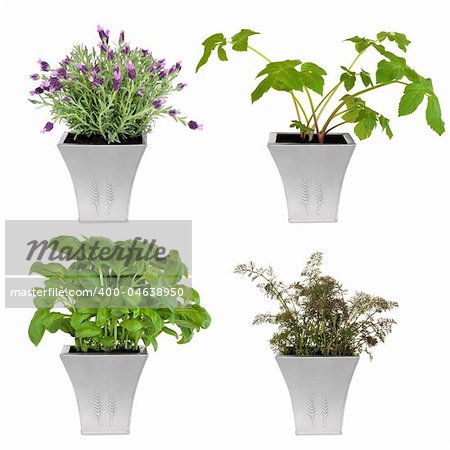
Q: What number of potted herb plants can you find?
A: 4